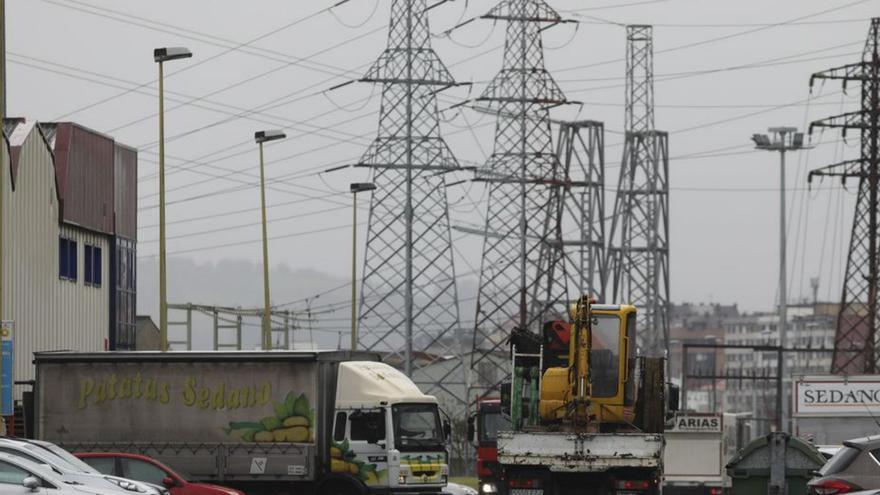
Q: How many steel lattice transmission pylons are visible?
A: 5